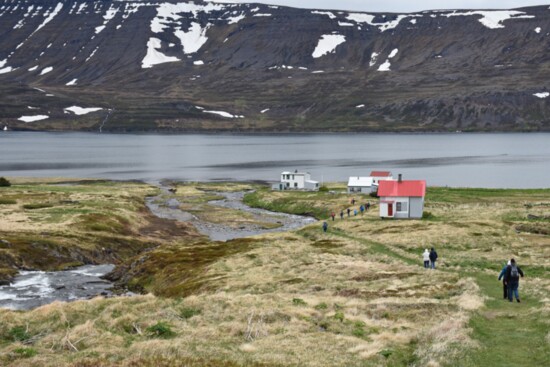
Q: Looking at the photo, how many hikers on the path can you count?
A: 13